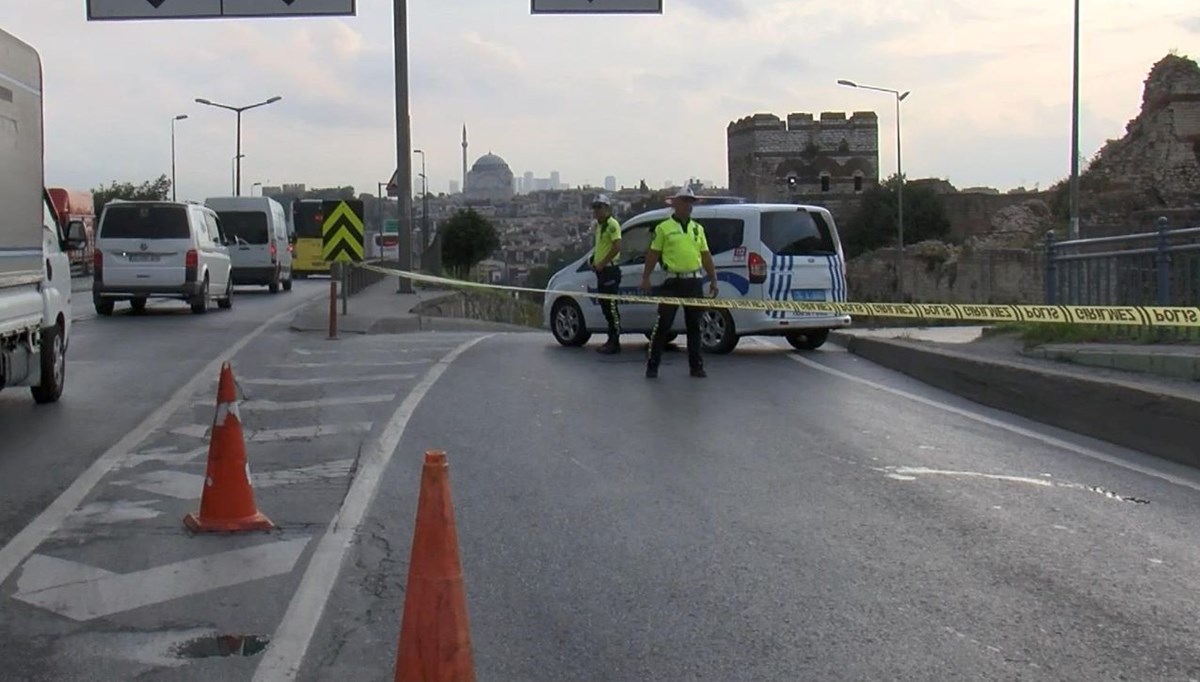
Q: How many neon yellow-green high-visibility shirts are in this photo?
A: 2